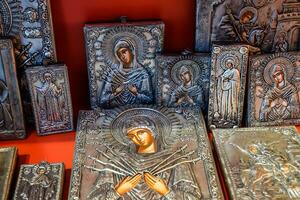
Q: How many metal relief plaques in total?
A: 12